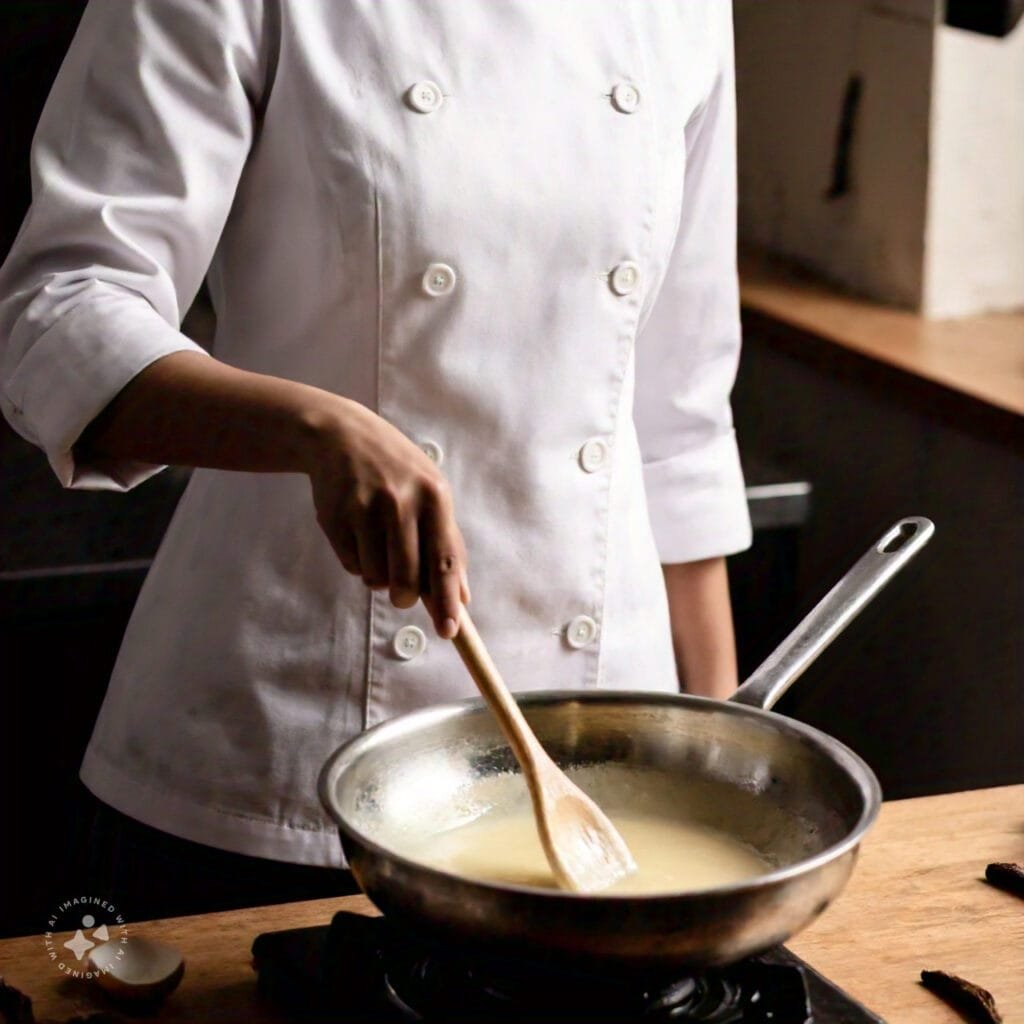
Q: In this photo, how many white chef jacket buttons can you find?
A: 8